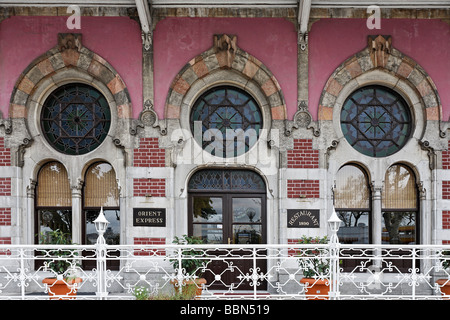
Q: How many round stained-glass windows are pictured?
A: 3